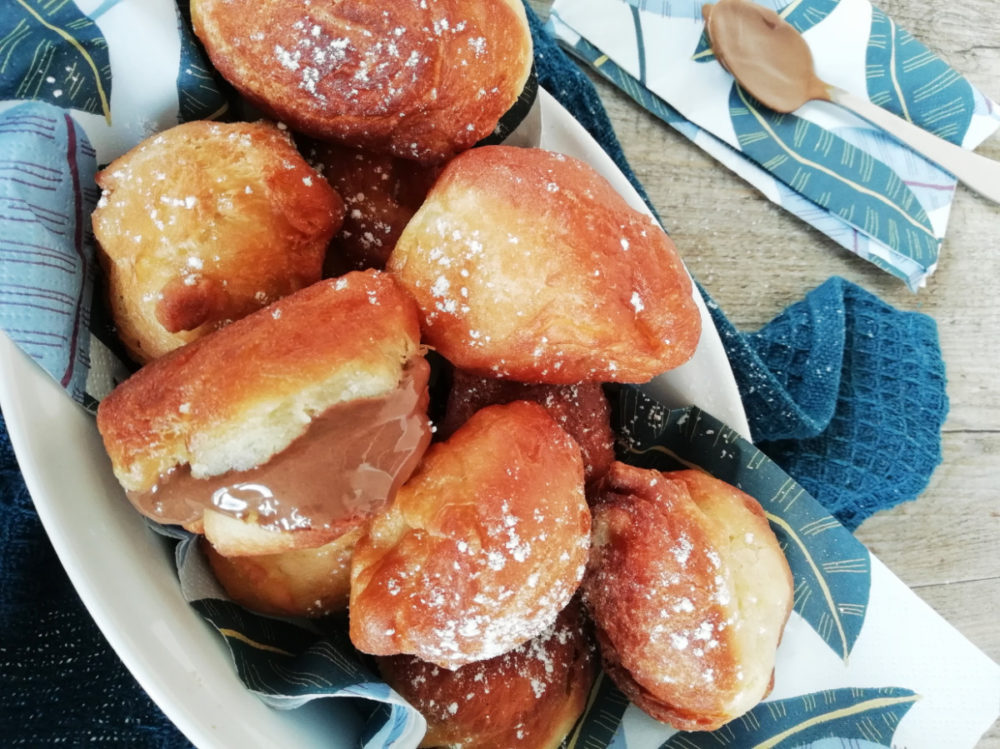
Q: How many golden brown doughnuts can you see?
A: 10